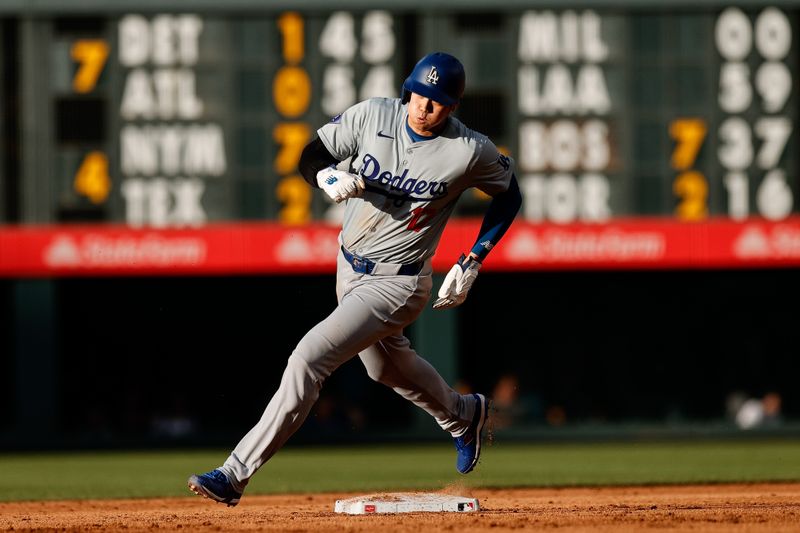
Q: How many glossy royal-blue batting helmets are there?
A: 1